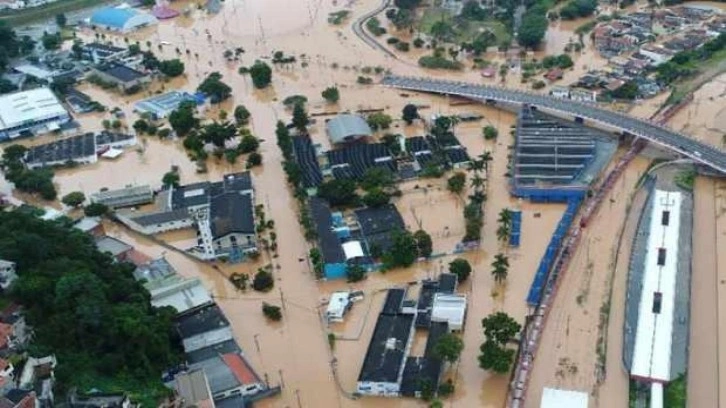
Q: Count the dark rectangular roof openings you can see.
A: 3